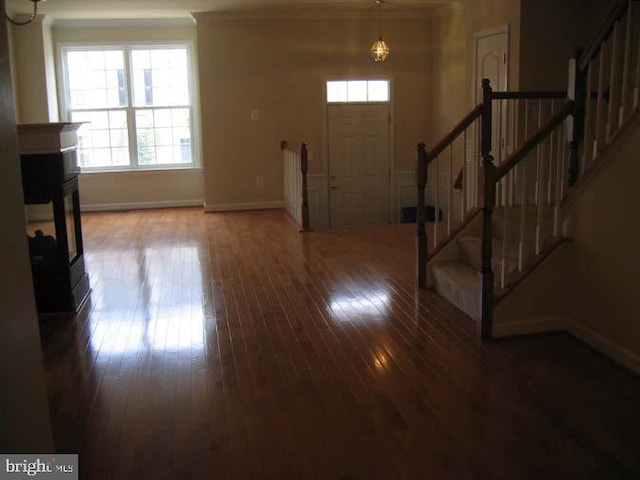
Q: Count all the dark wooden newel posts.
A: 5